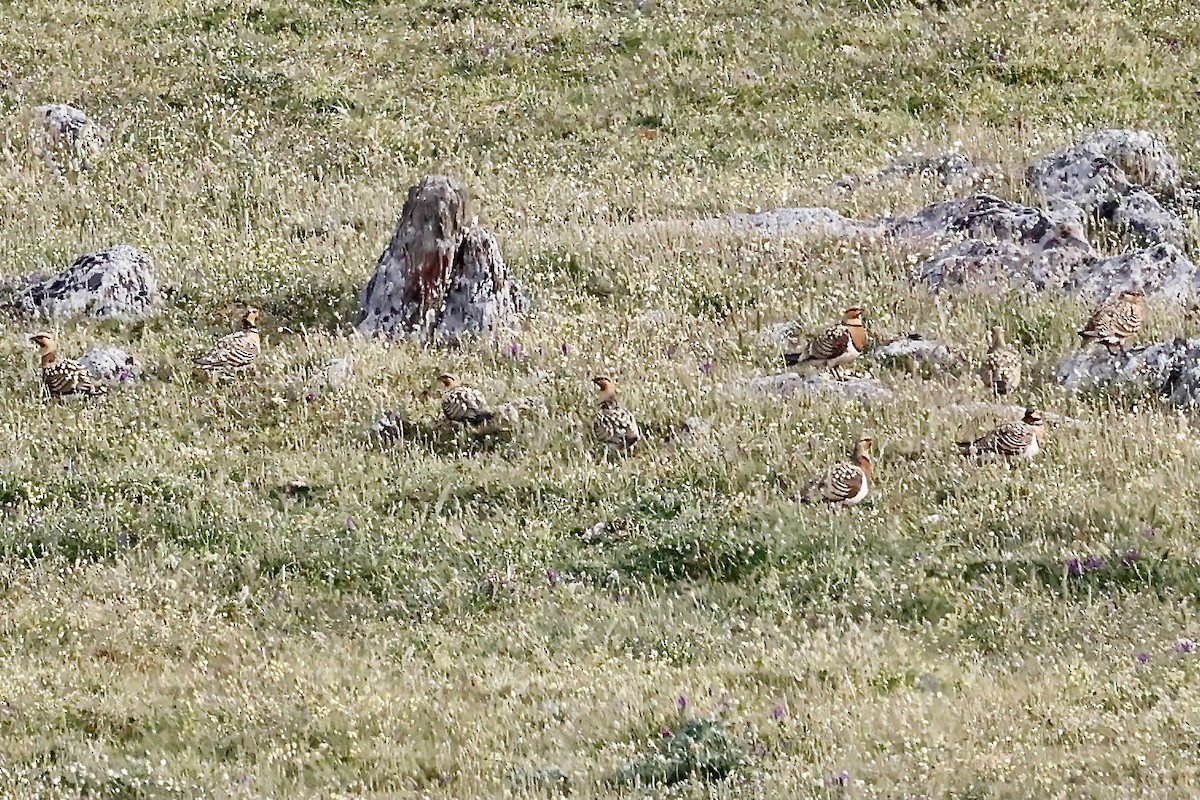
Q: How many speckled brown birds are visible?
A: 9